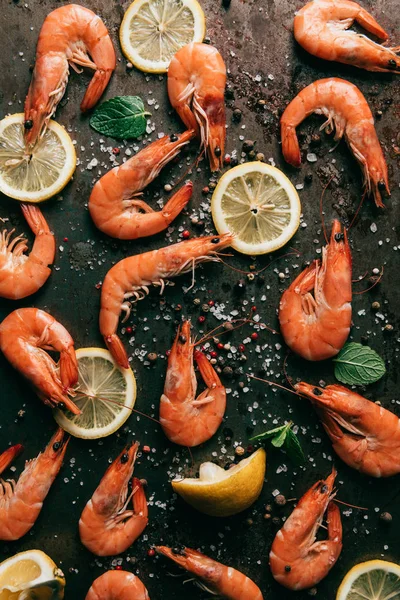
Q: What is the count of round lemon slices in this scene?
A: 5